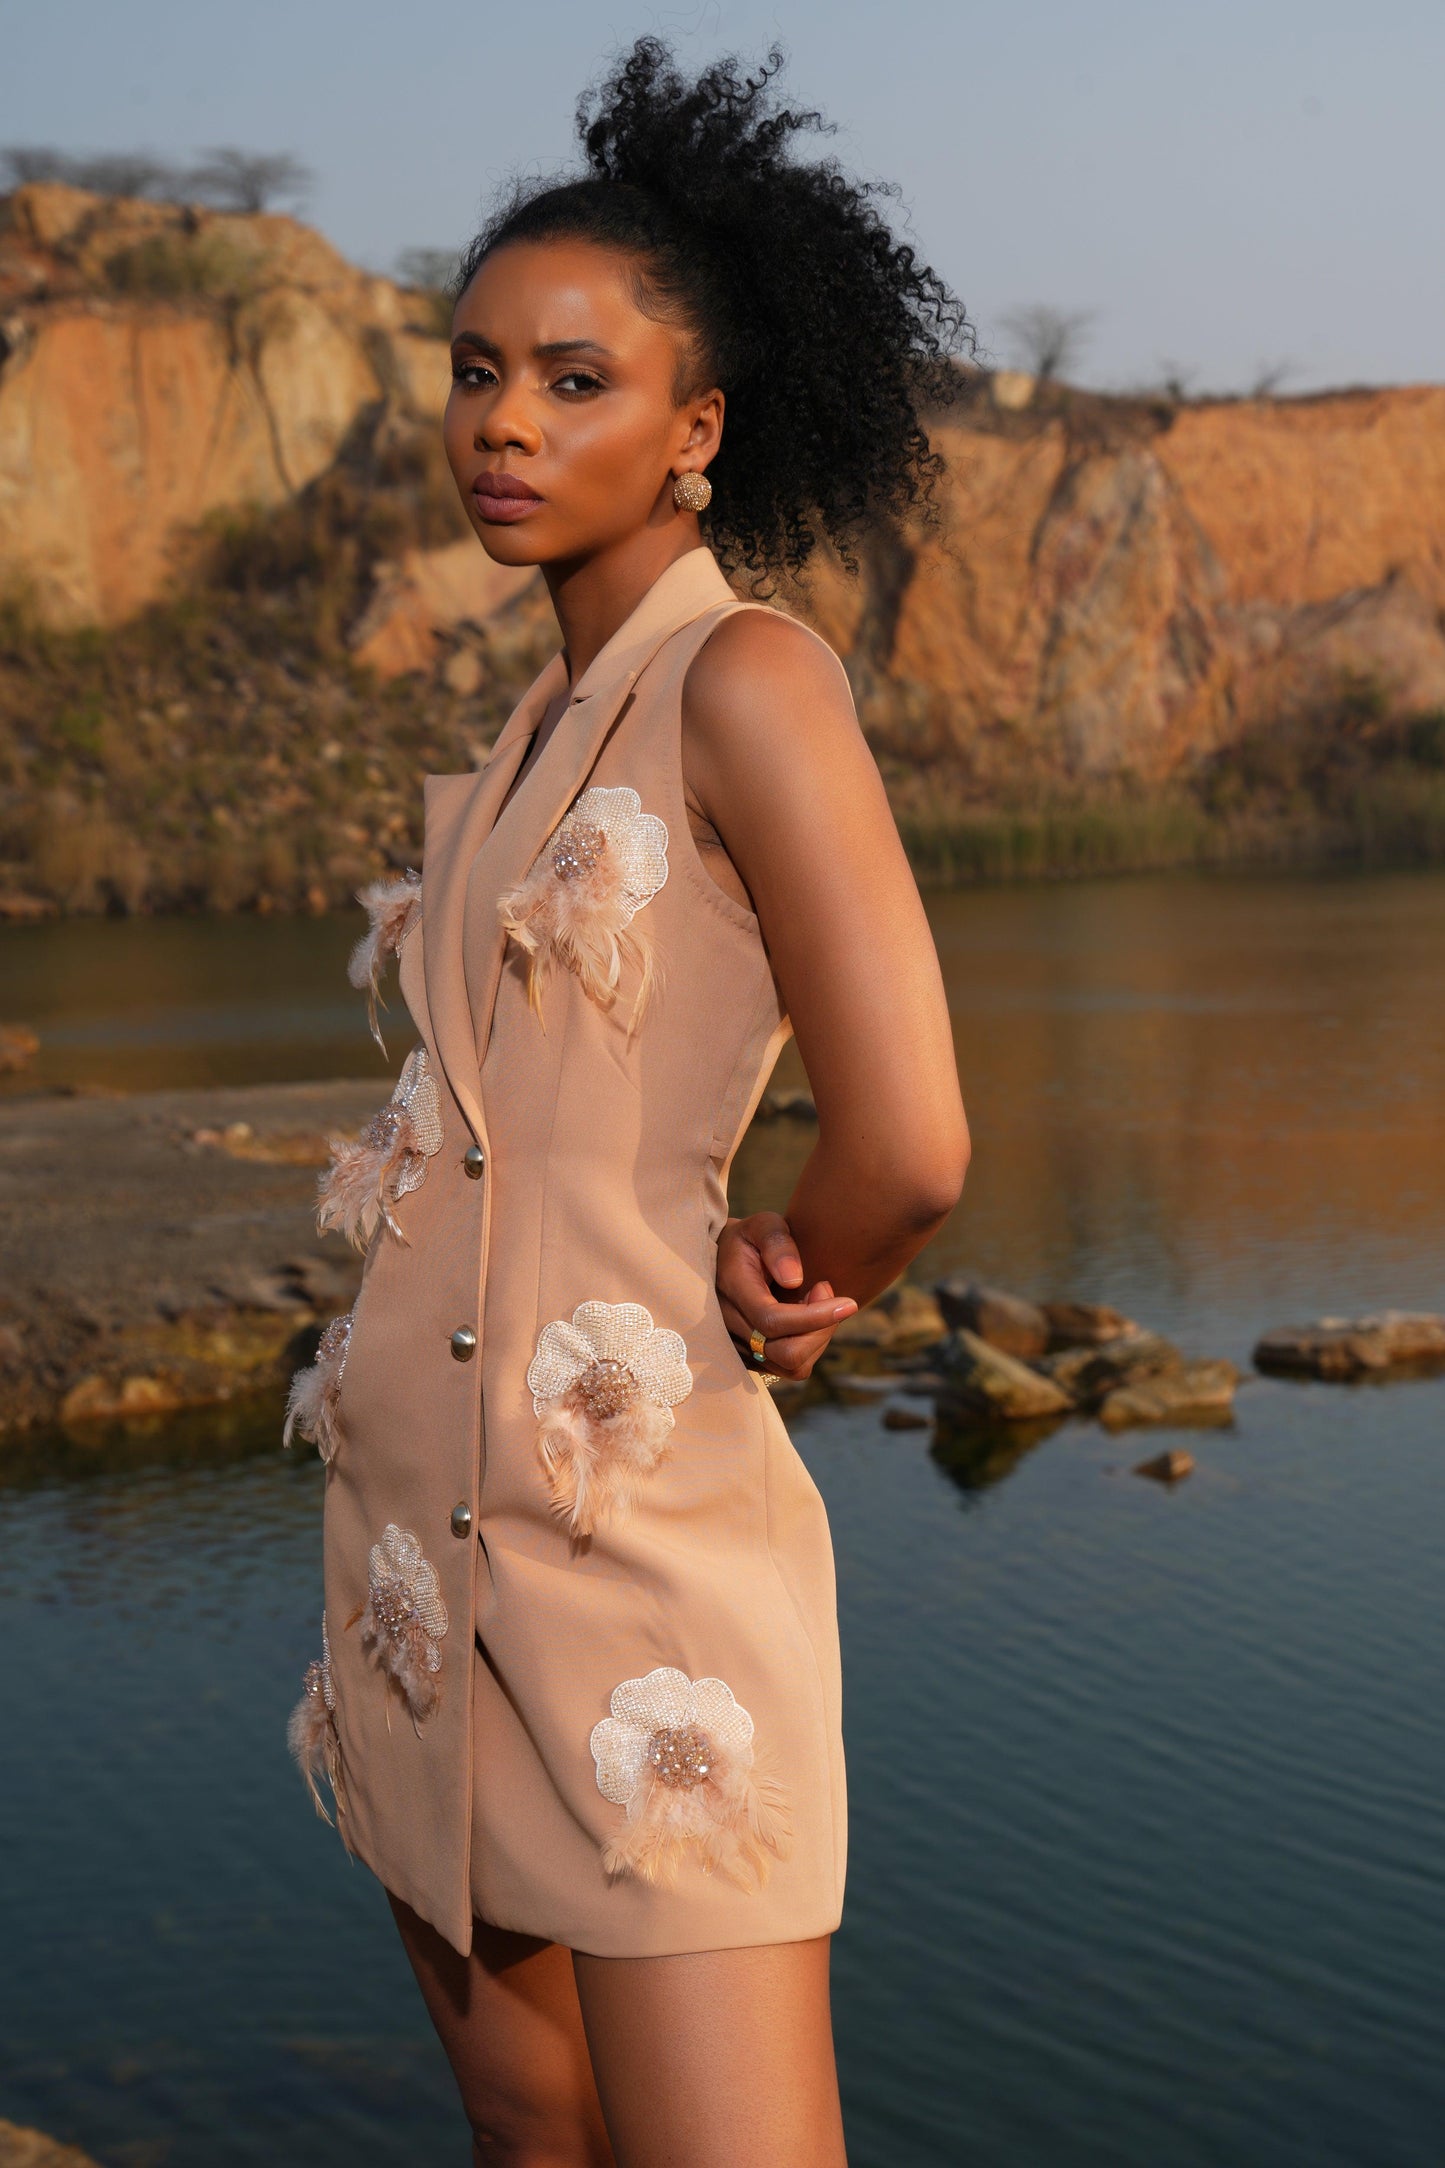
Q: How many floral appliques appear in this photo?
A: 8